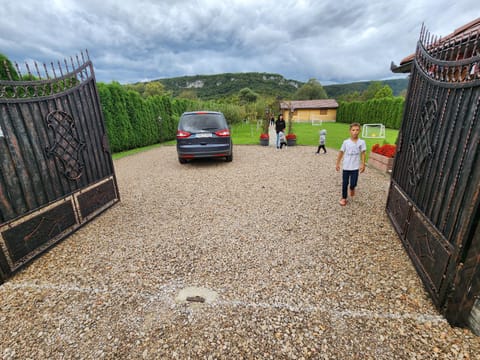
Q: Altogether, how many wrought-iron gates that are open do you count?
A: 2